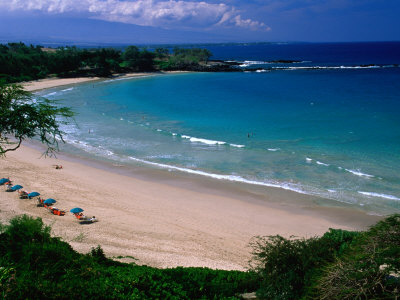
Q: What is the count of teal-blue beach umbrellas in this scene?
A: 5